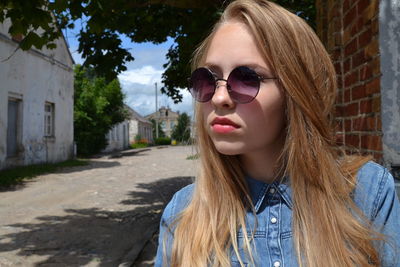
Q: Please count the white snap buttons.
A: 3